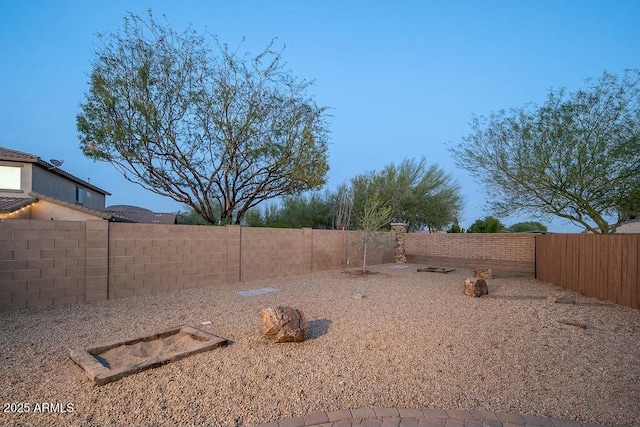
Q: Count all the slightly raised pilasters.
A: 3